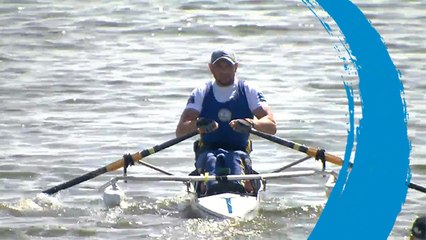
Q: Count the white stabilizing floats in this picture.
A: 2